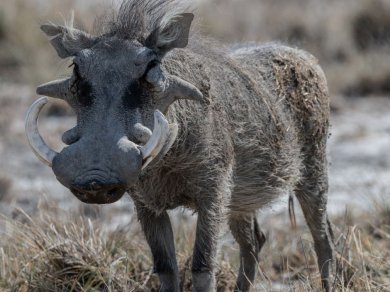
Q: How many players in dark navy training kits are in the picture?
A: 0